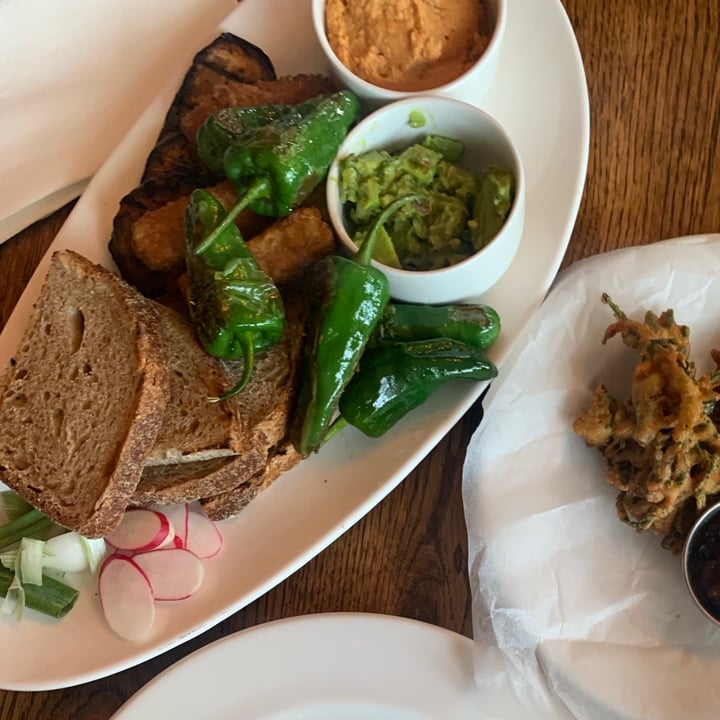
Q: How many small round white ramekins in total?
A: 2